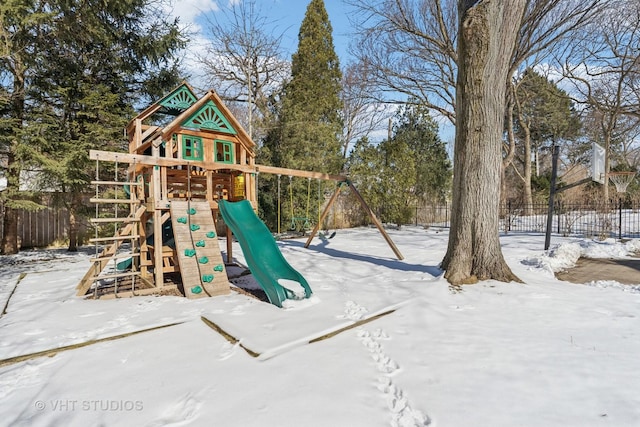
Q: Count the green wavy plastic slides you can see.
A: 1